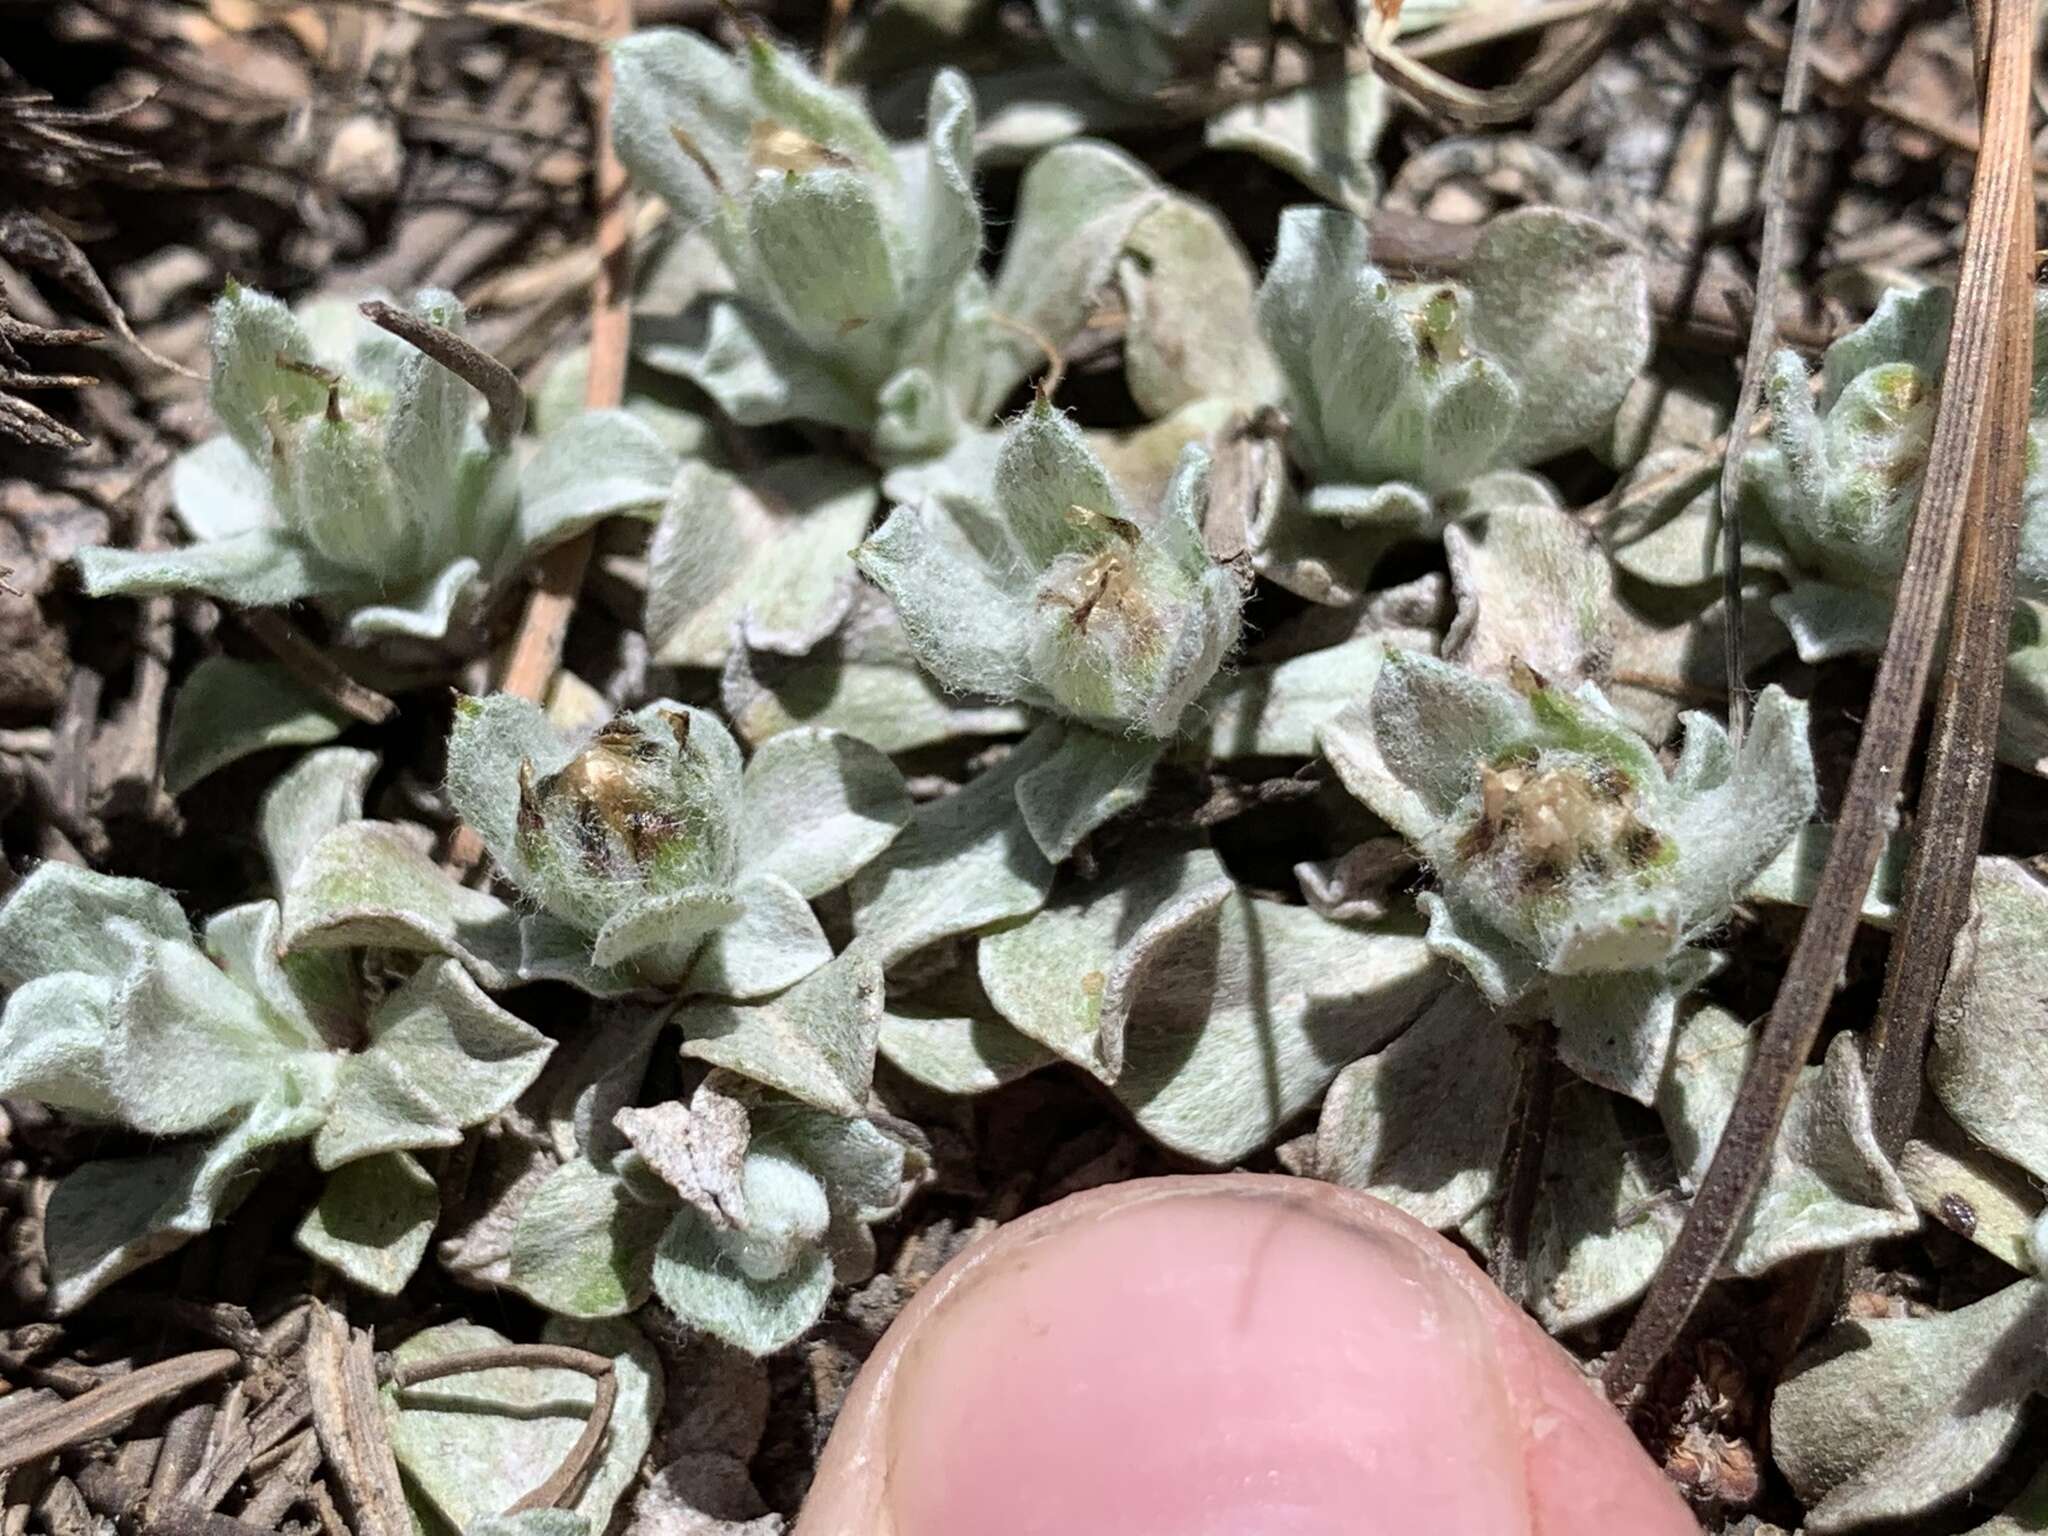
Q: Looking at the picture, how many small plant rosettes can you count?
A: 9